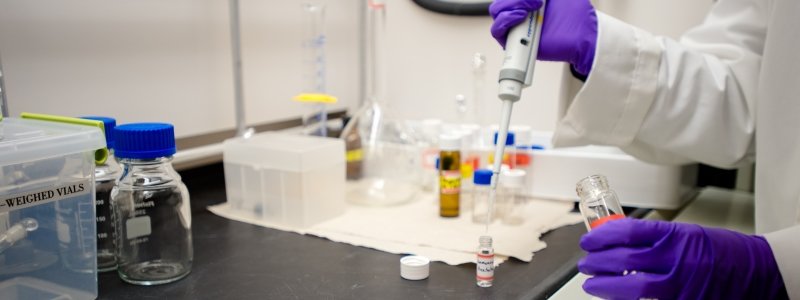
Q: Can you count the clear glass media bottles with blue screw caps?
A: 2